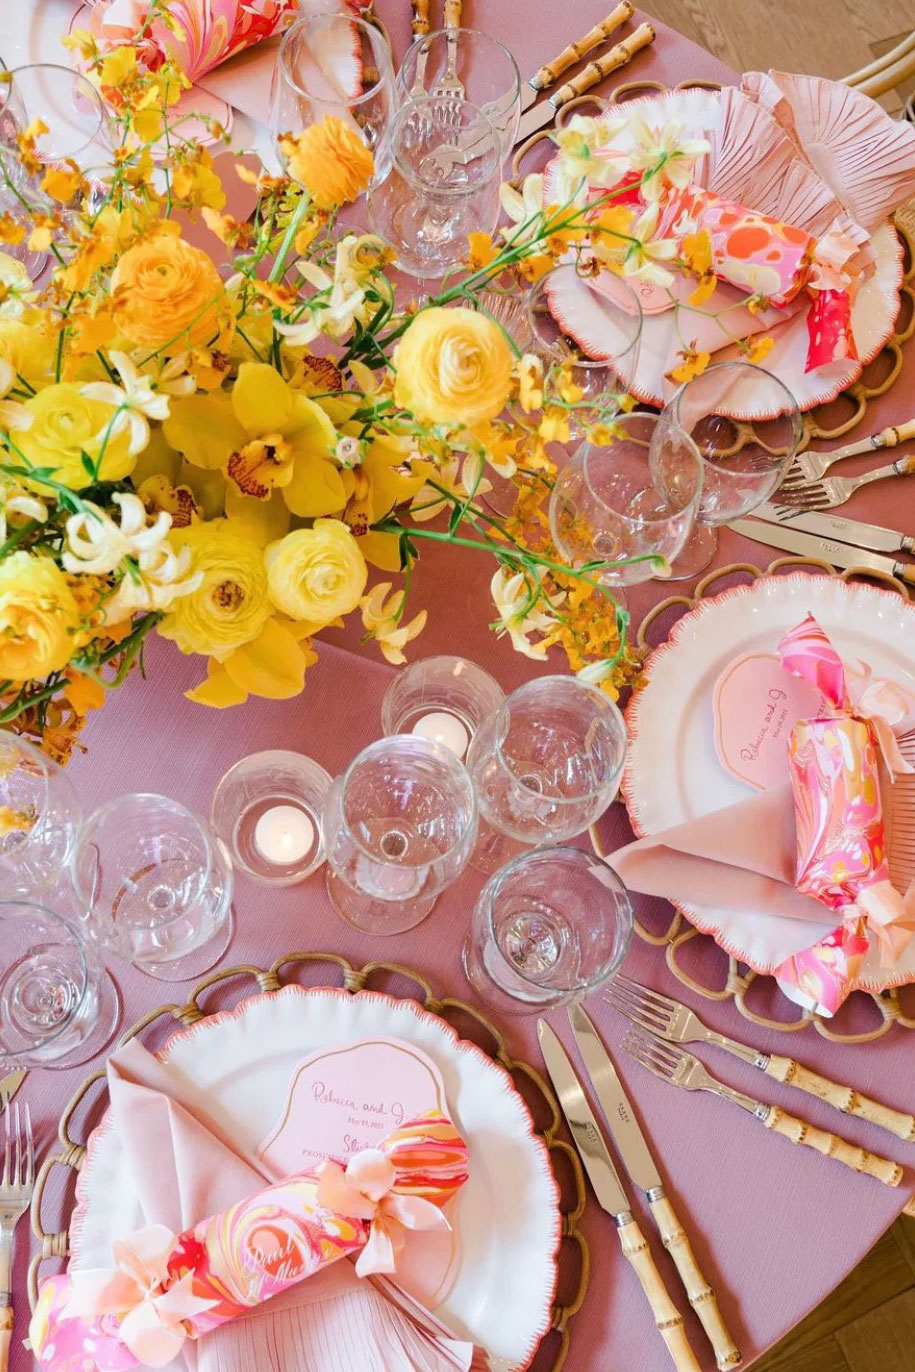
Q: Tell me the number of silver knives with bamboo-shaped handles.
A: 6